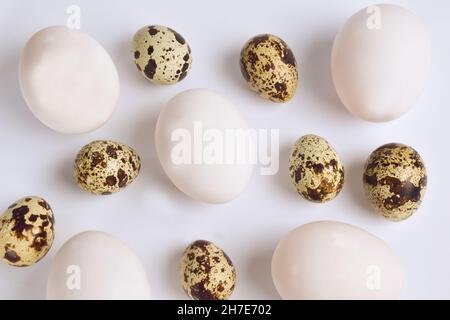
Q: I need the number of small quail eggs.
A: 7